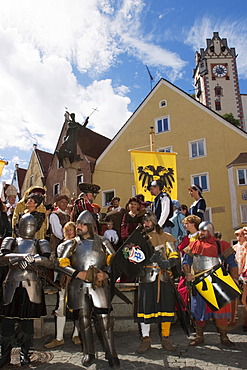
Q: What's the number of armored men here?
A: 4